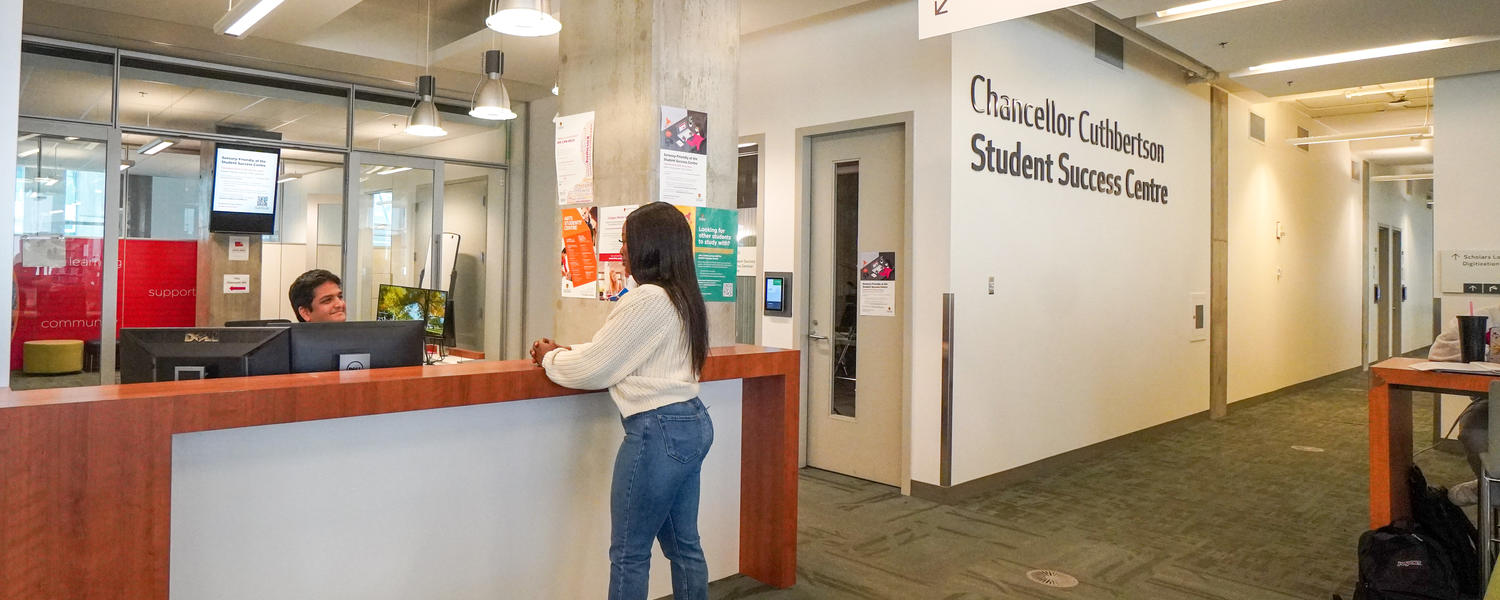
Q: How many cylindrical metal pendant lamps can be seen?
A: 3